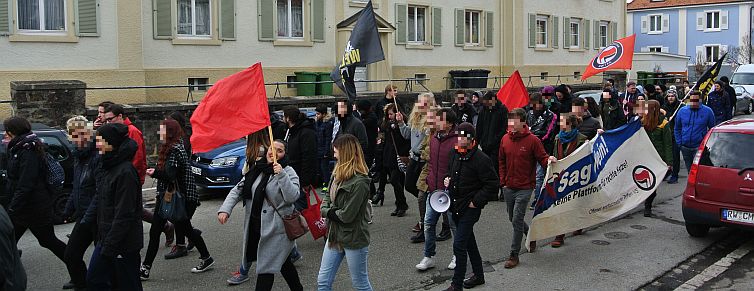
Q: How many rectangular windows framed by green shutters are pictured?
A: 8